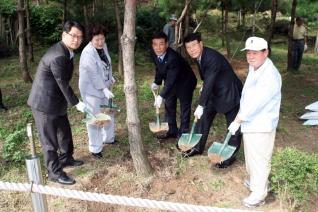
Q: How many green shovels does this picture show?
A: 5